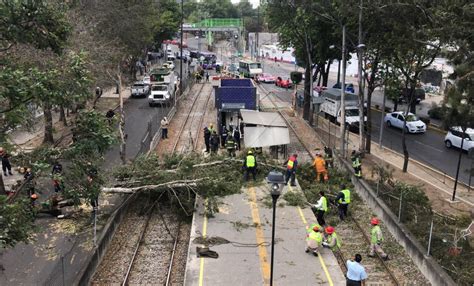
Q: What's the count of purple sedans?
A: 0